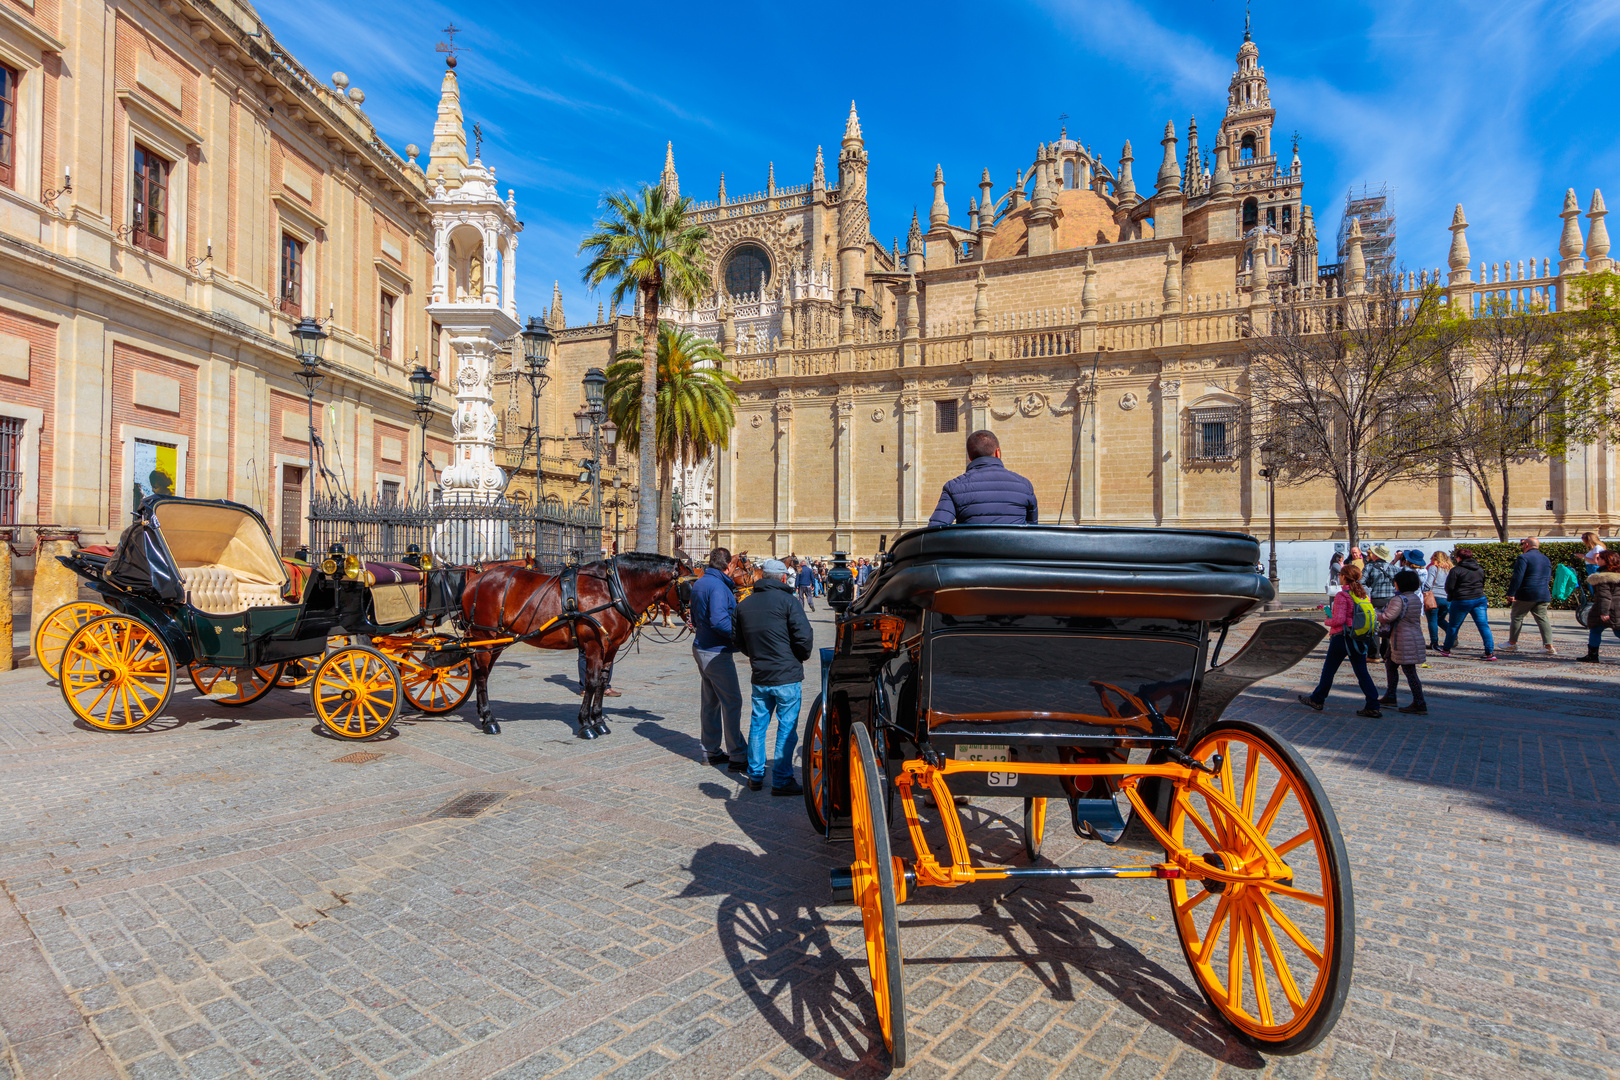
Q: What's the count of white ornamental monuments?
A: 1